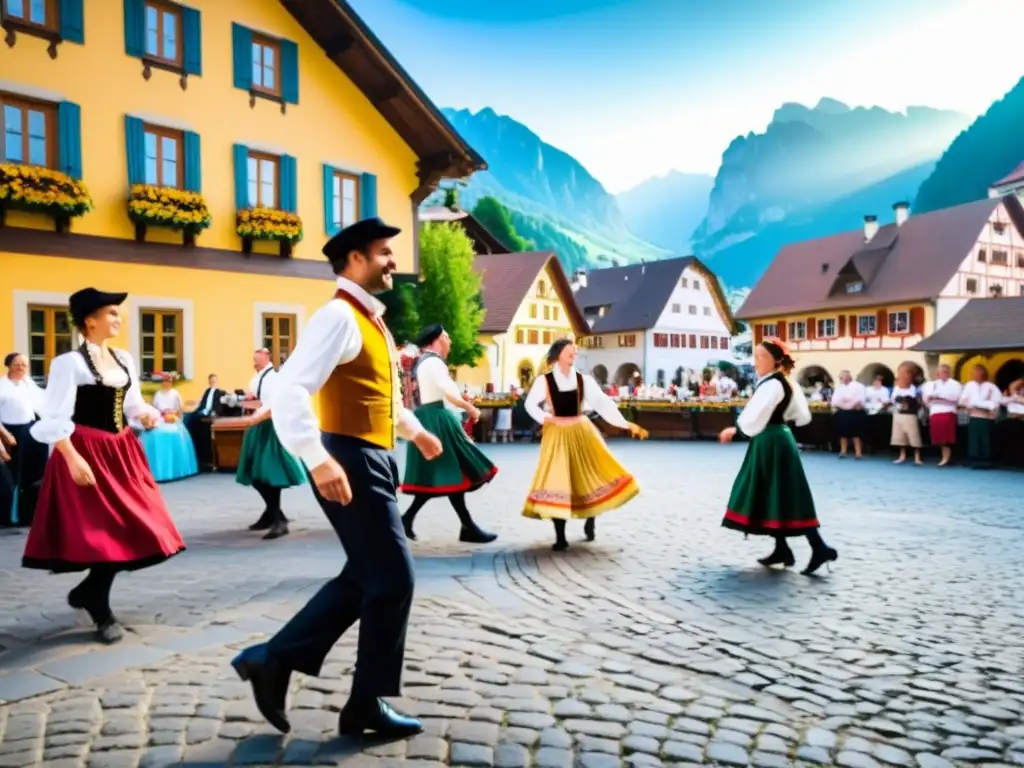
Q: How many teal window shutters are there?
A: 12